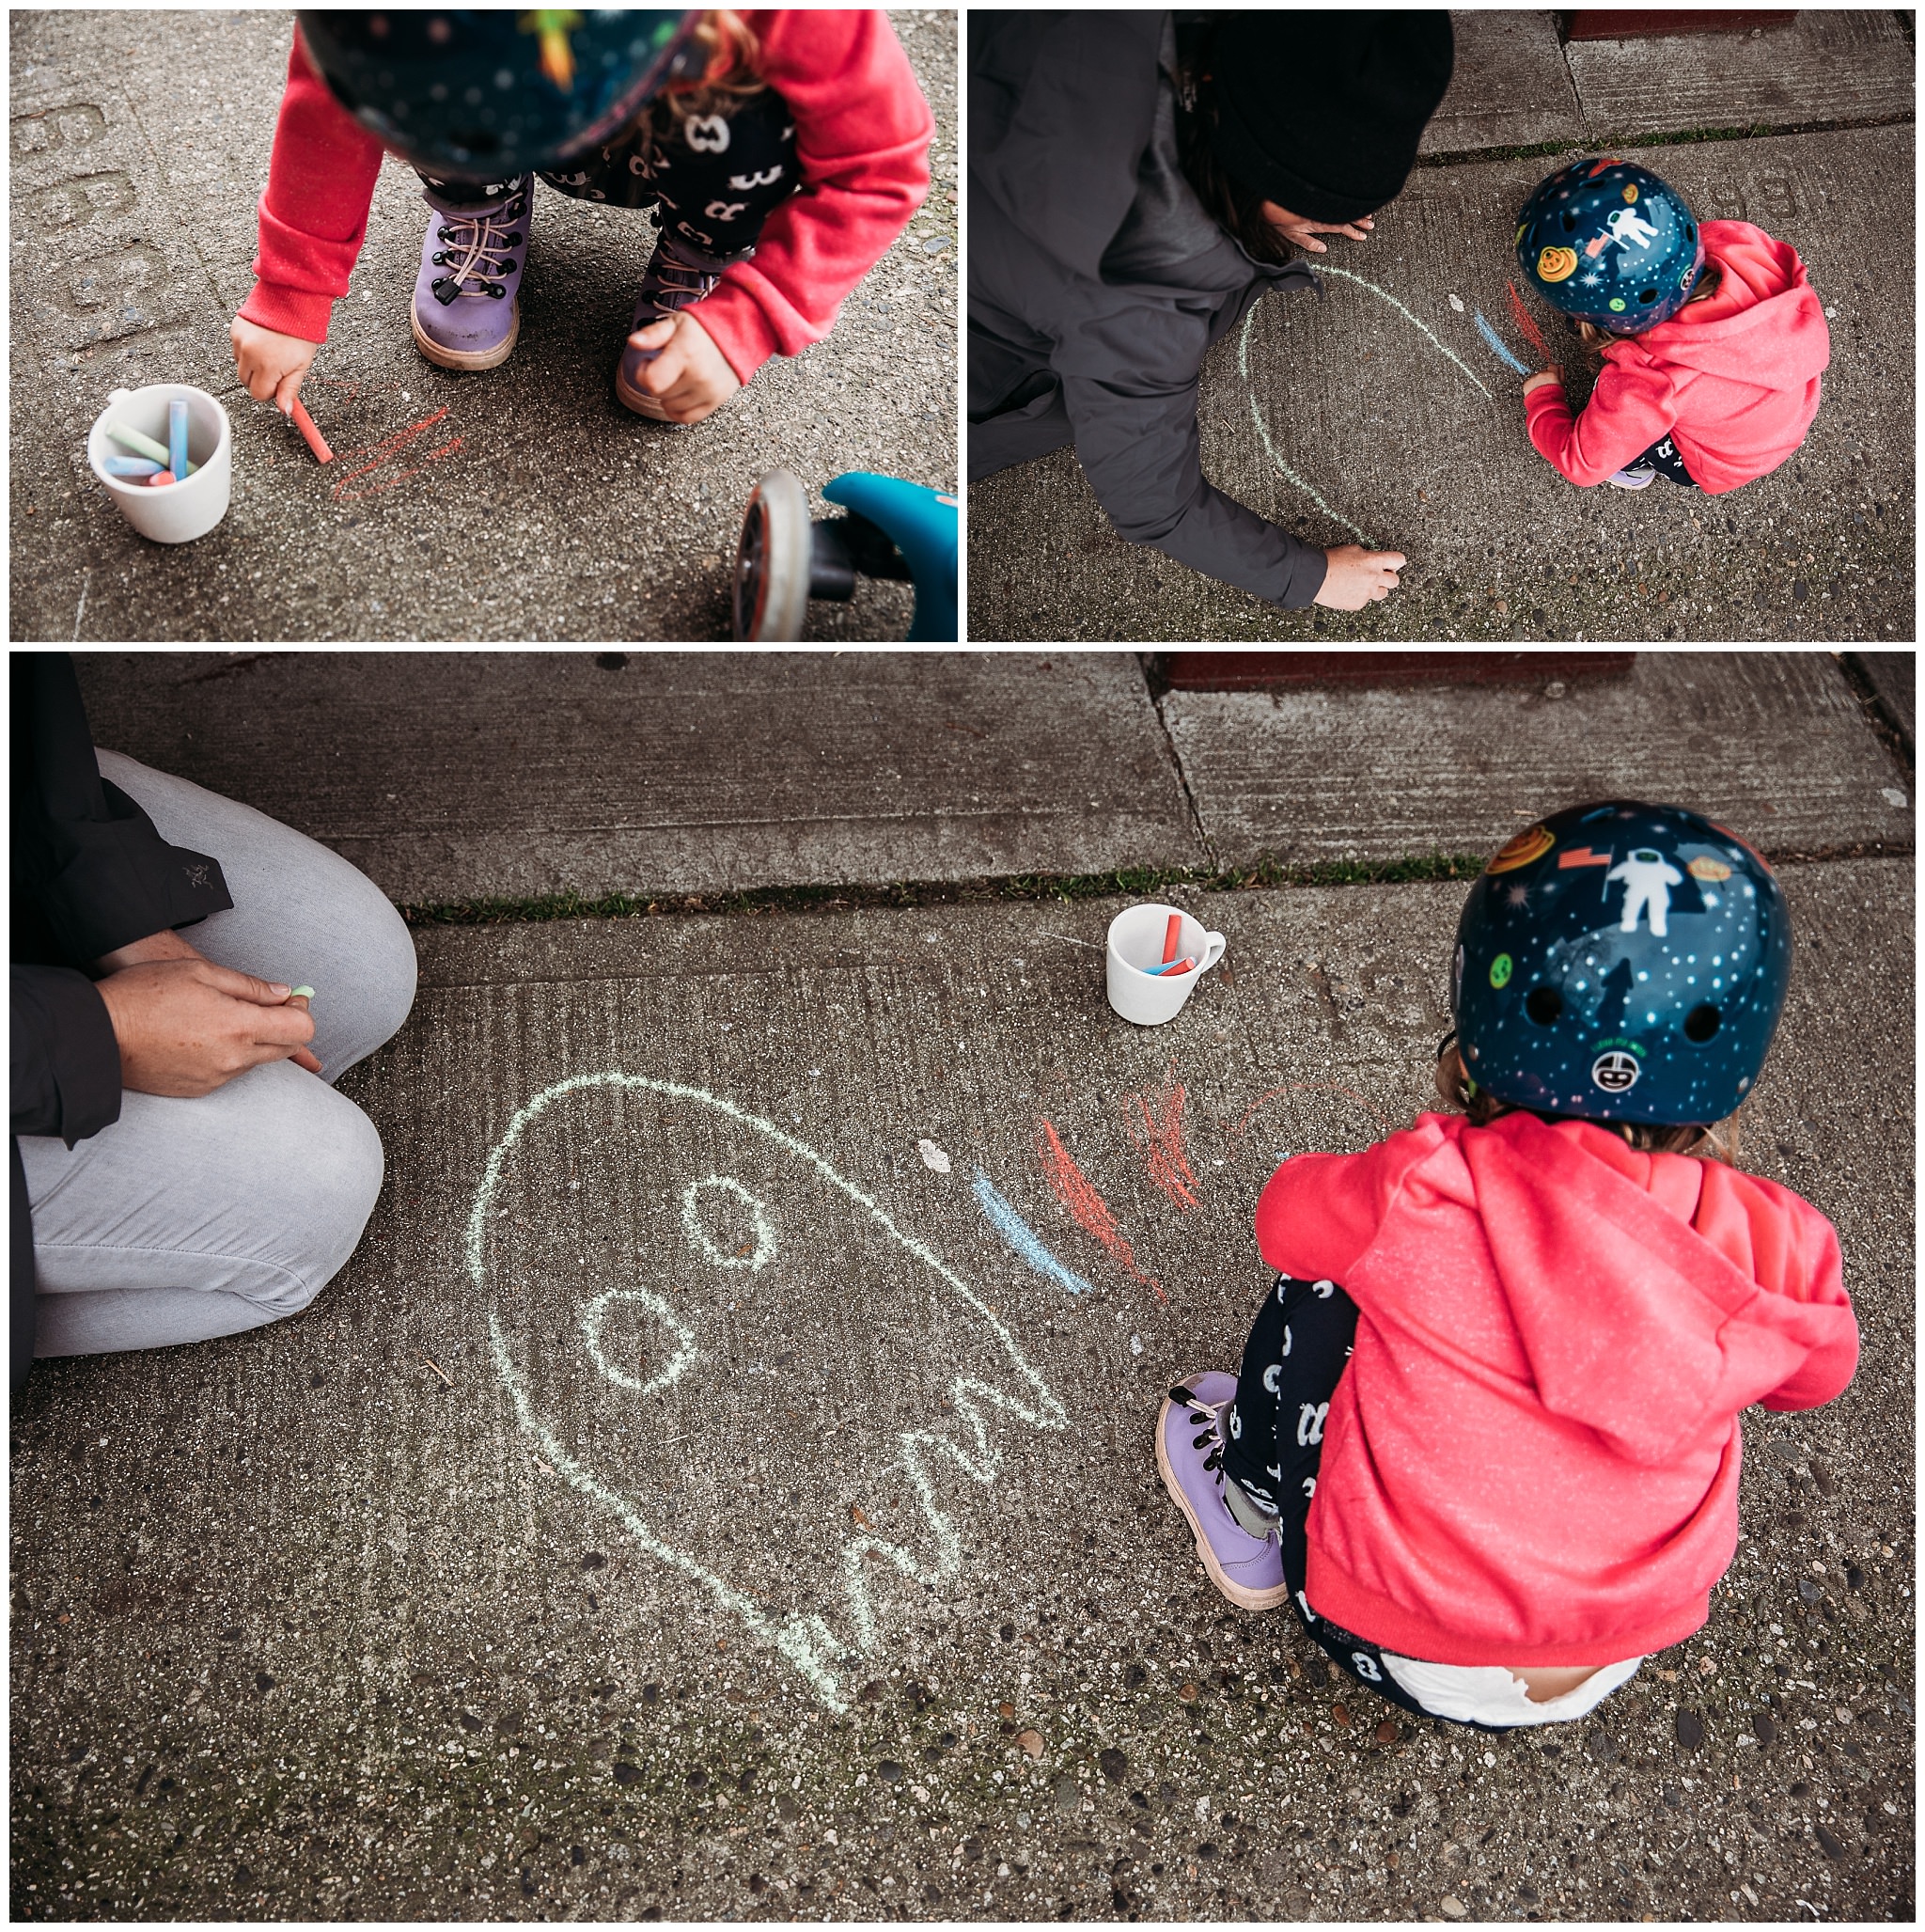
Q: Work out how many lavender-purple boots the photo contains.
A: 4